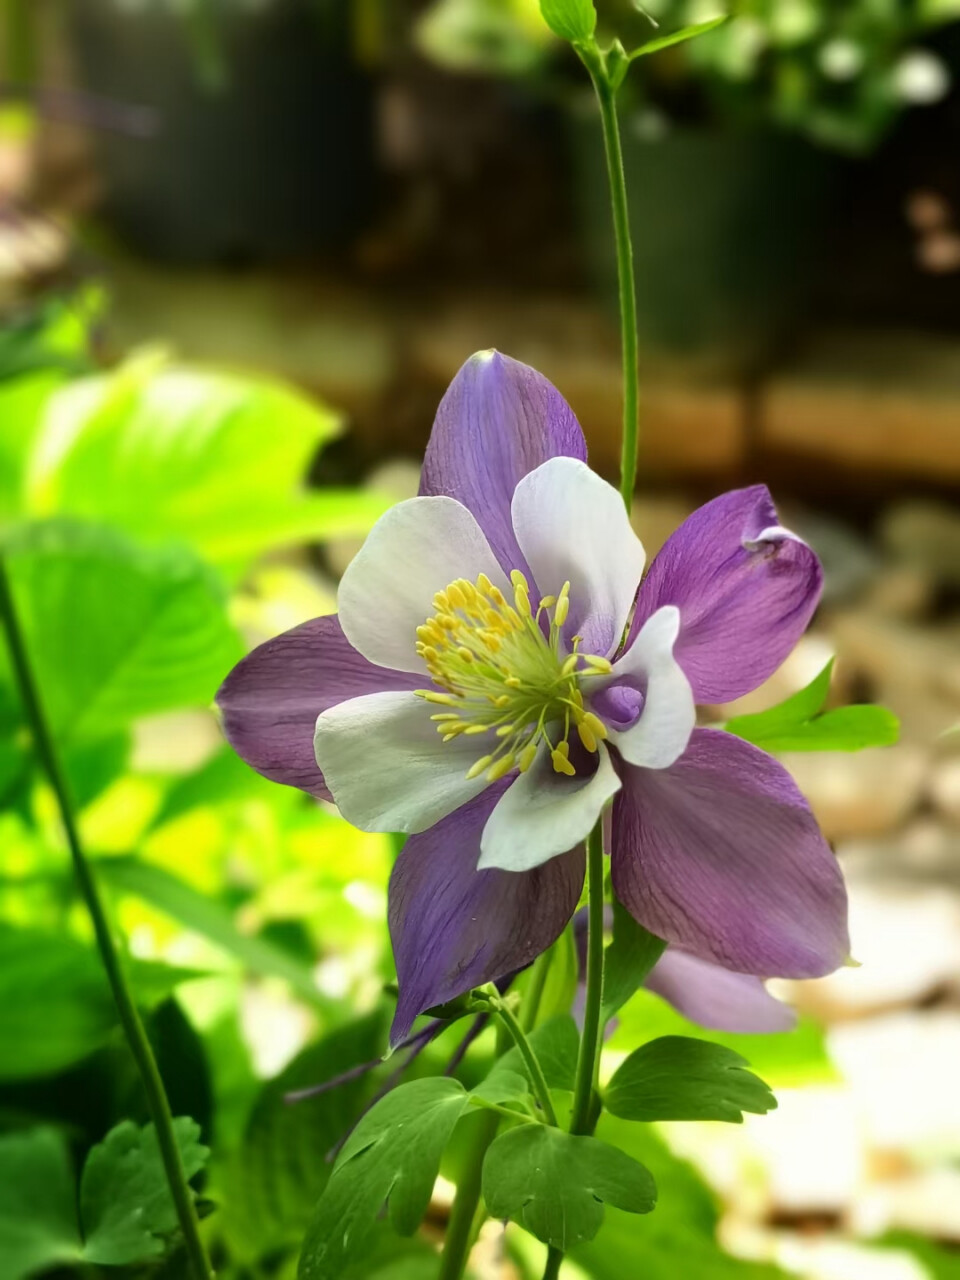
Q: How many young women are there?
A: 0